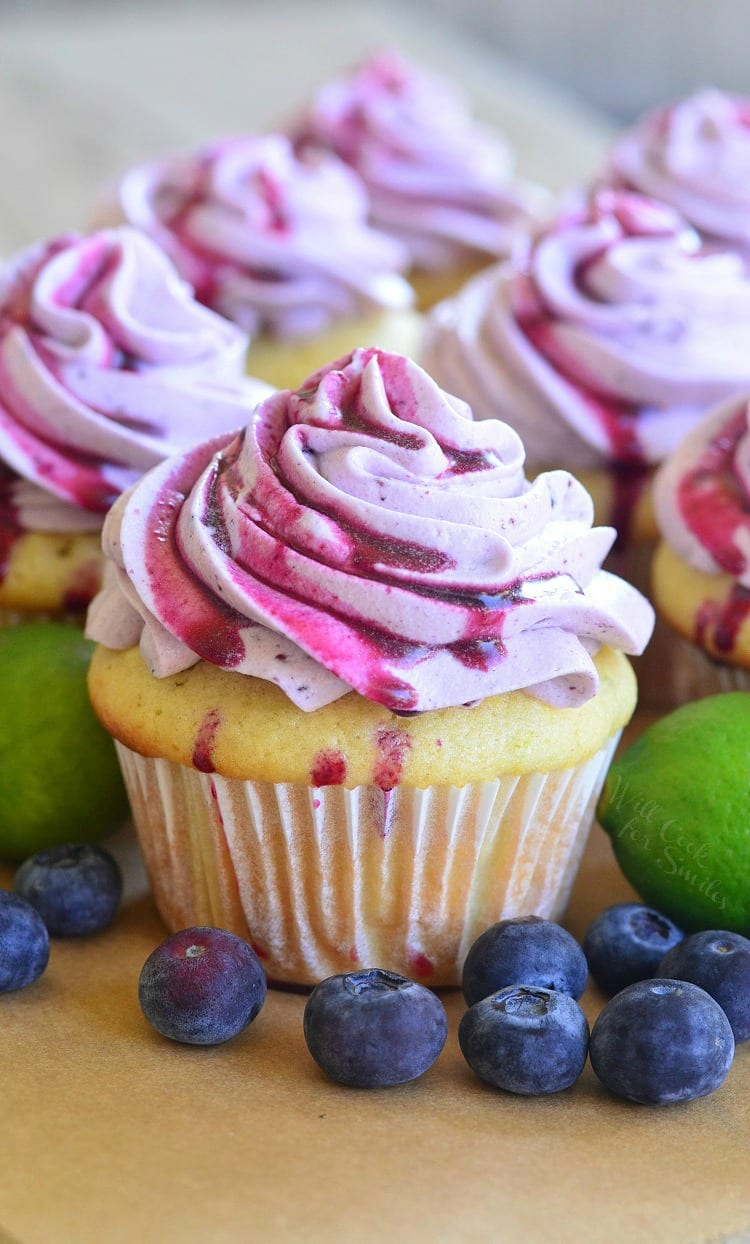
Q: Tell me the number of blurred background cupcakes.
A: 6